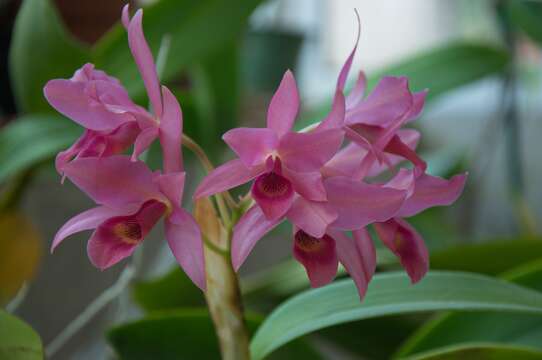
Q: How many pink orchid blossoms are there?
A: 6